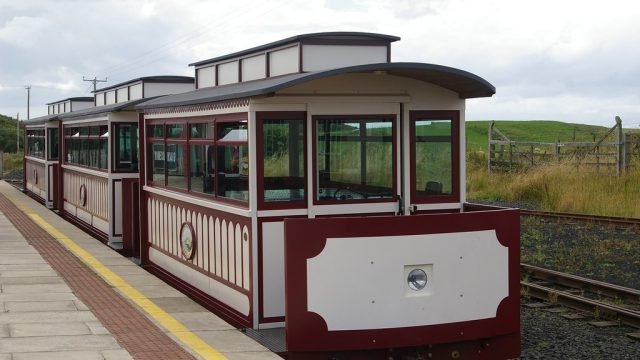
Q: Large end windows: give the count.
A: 3